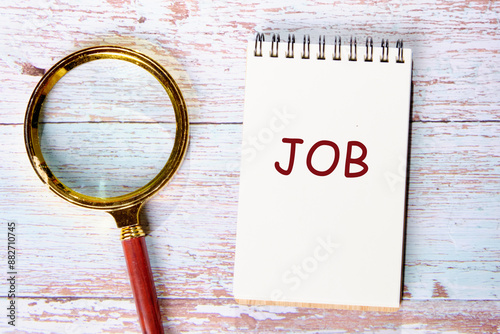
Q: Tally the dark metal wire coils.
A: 10